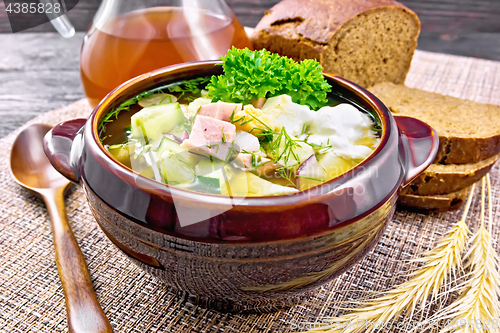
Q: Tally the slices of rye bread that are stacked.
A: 3